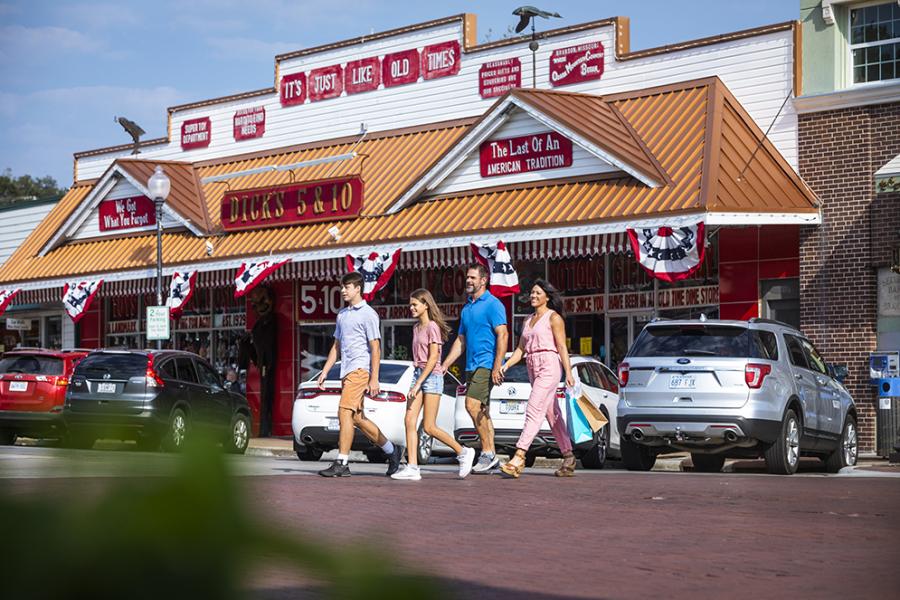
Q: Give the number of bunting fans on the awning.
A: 7